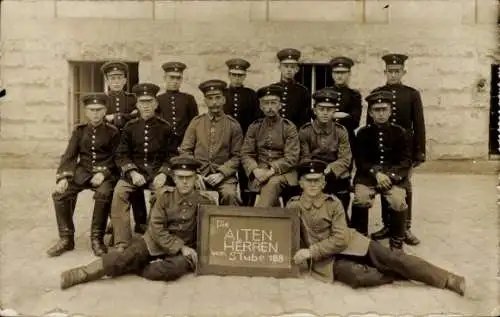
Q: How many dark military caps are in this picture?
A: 14